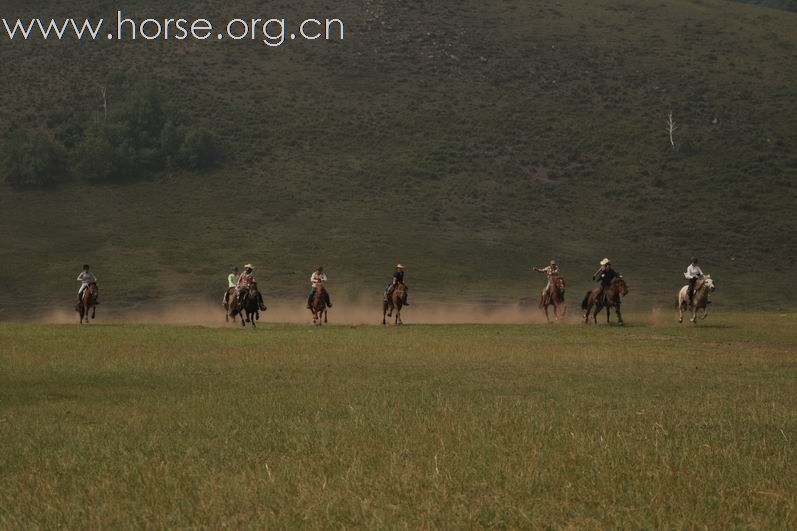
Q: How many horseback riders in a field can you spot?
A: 8